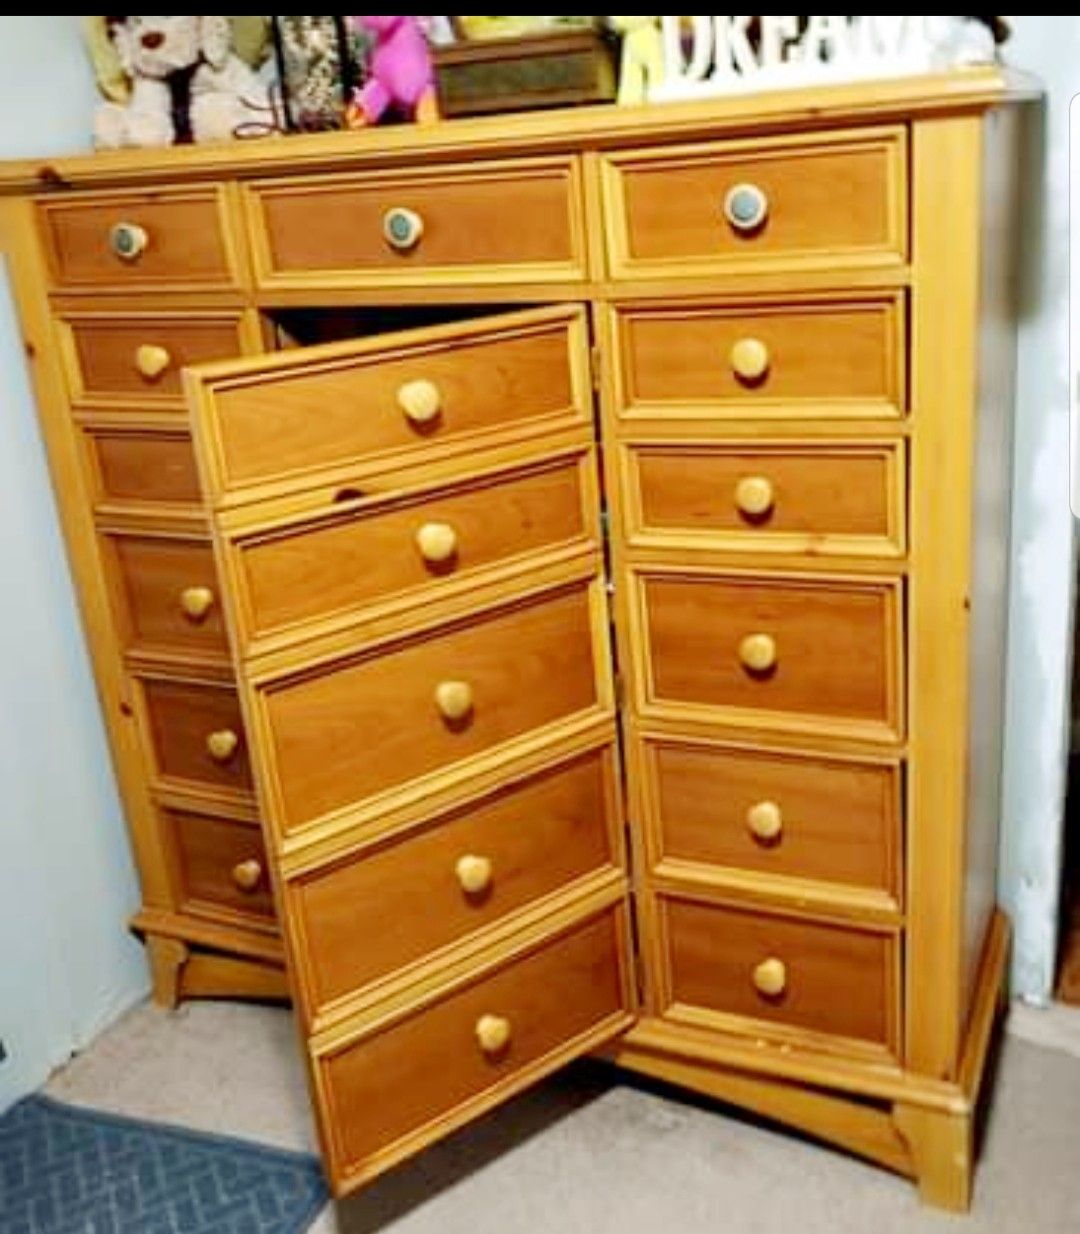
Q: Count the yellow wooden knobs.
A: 14